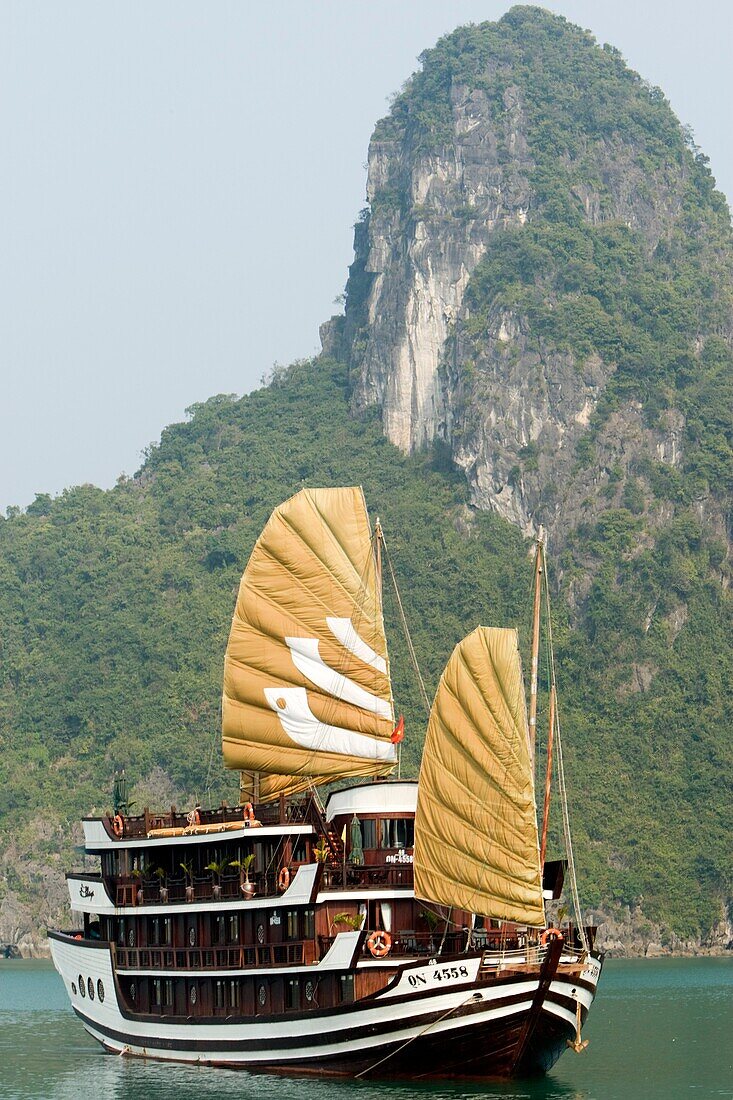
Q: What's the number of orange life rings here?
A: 6